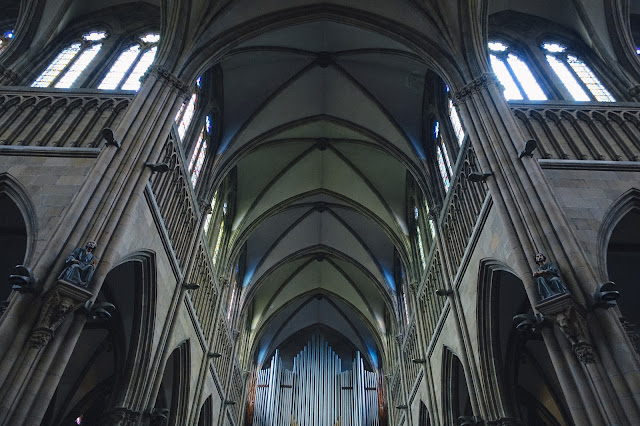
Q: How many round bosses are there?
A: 5